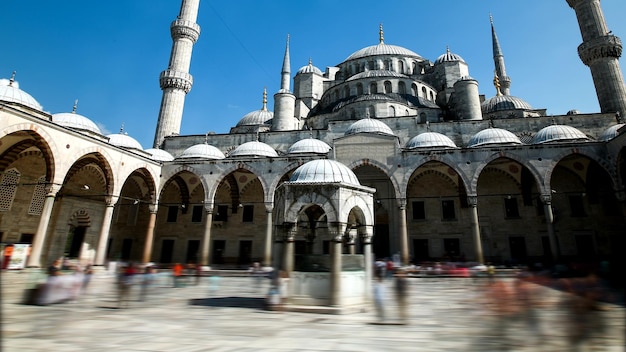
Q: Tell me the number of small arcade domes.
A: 12